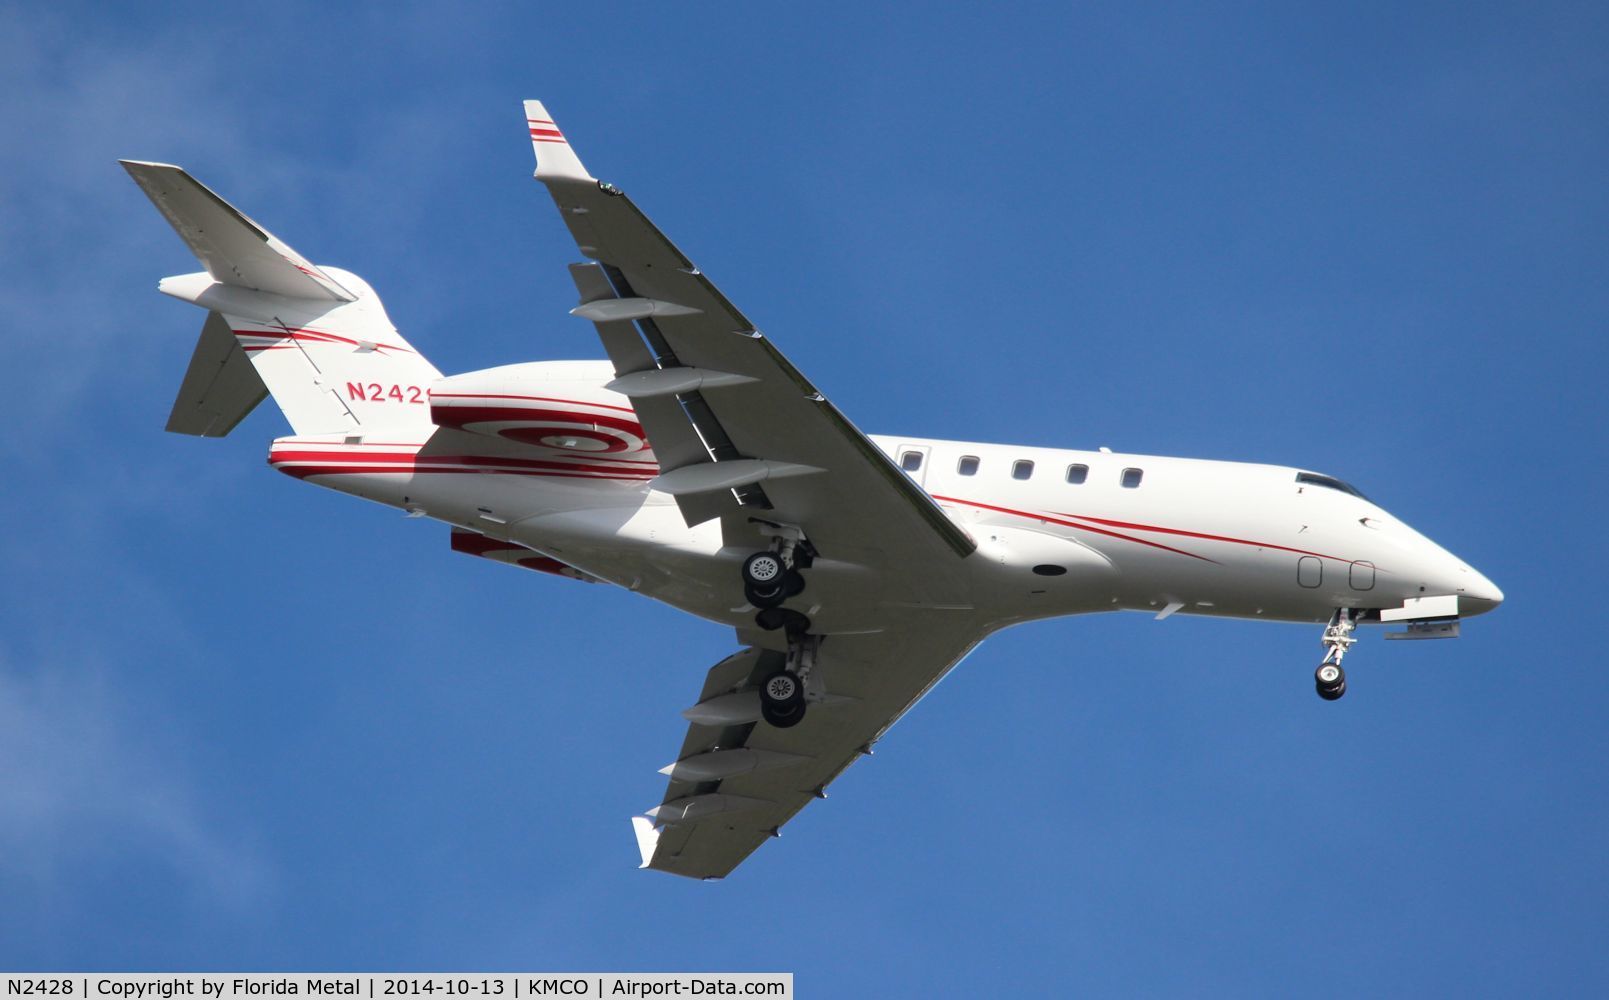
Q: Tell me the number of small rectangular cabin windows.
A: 5